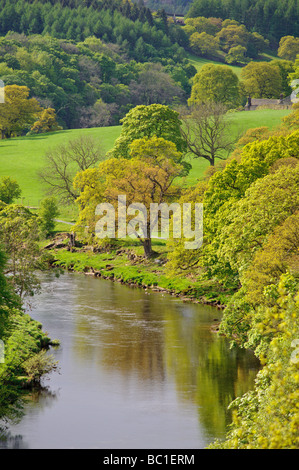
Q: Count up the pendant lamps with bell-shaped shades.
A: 0